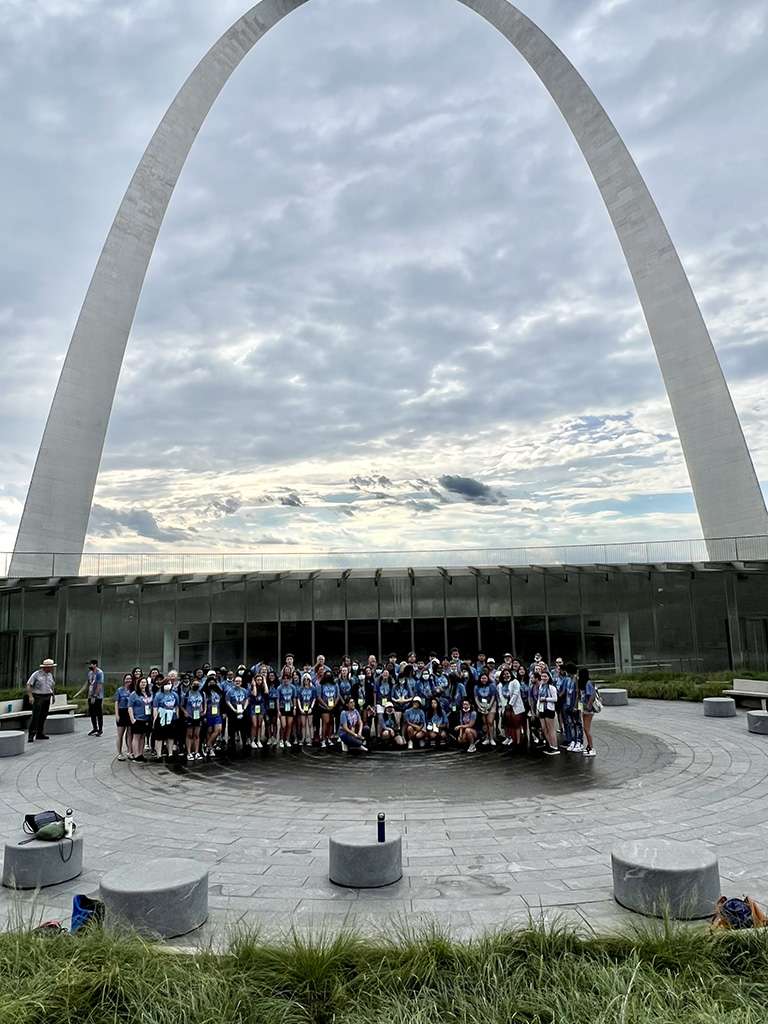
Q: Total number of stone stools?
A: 9